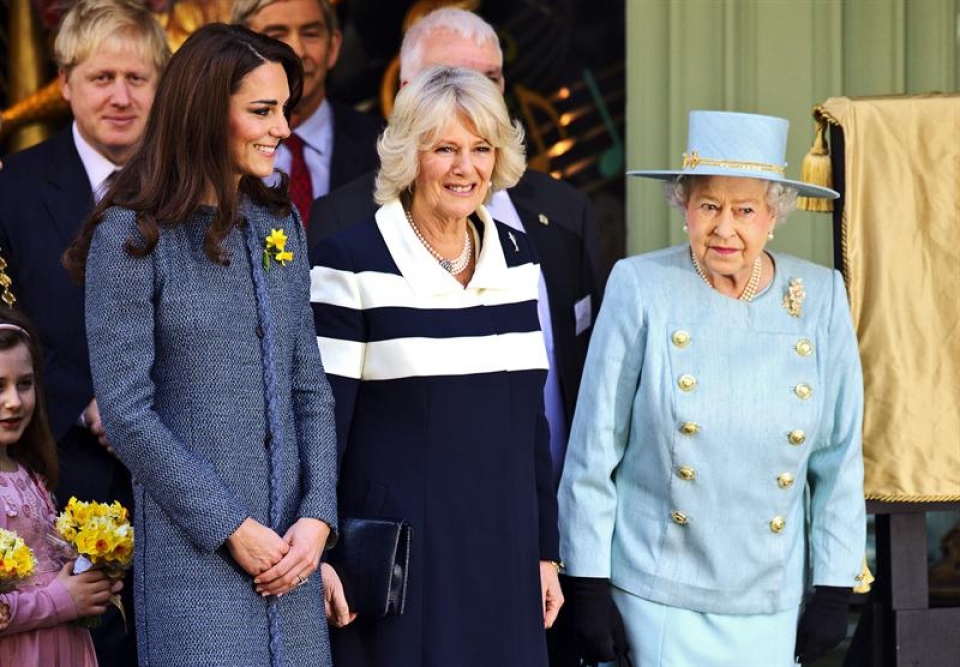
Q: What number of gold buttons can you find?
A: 10